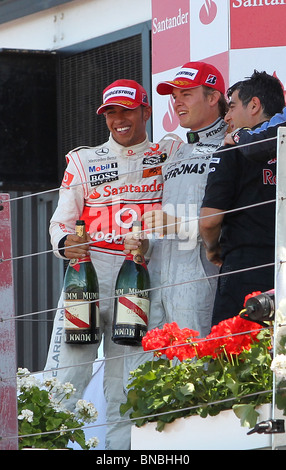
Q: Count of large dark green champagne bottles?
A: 2